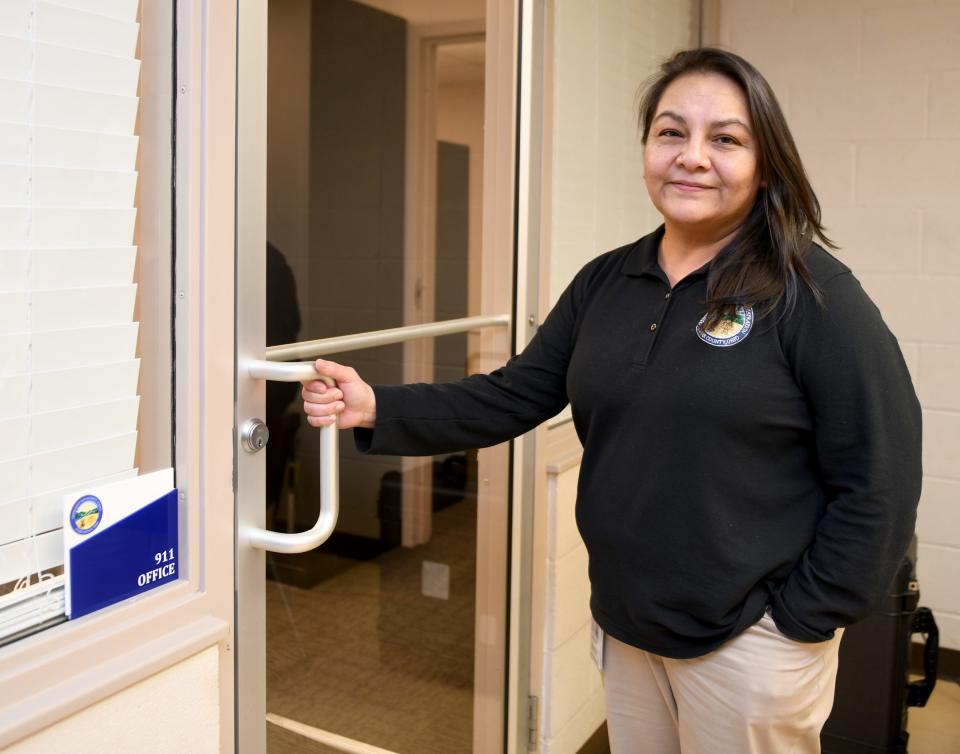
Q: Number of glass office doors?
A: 1